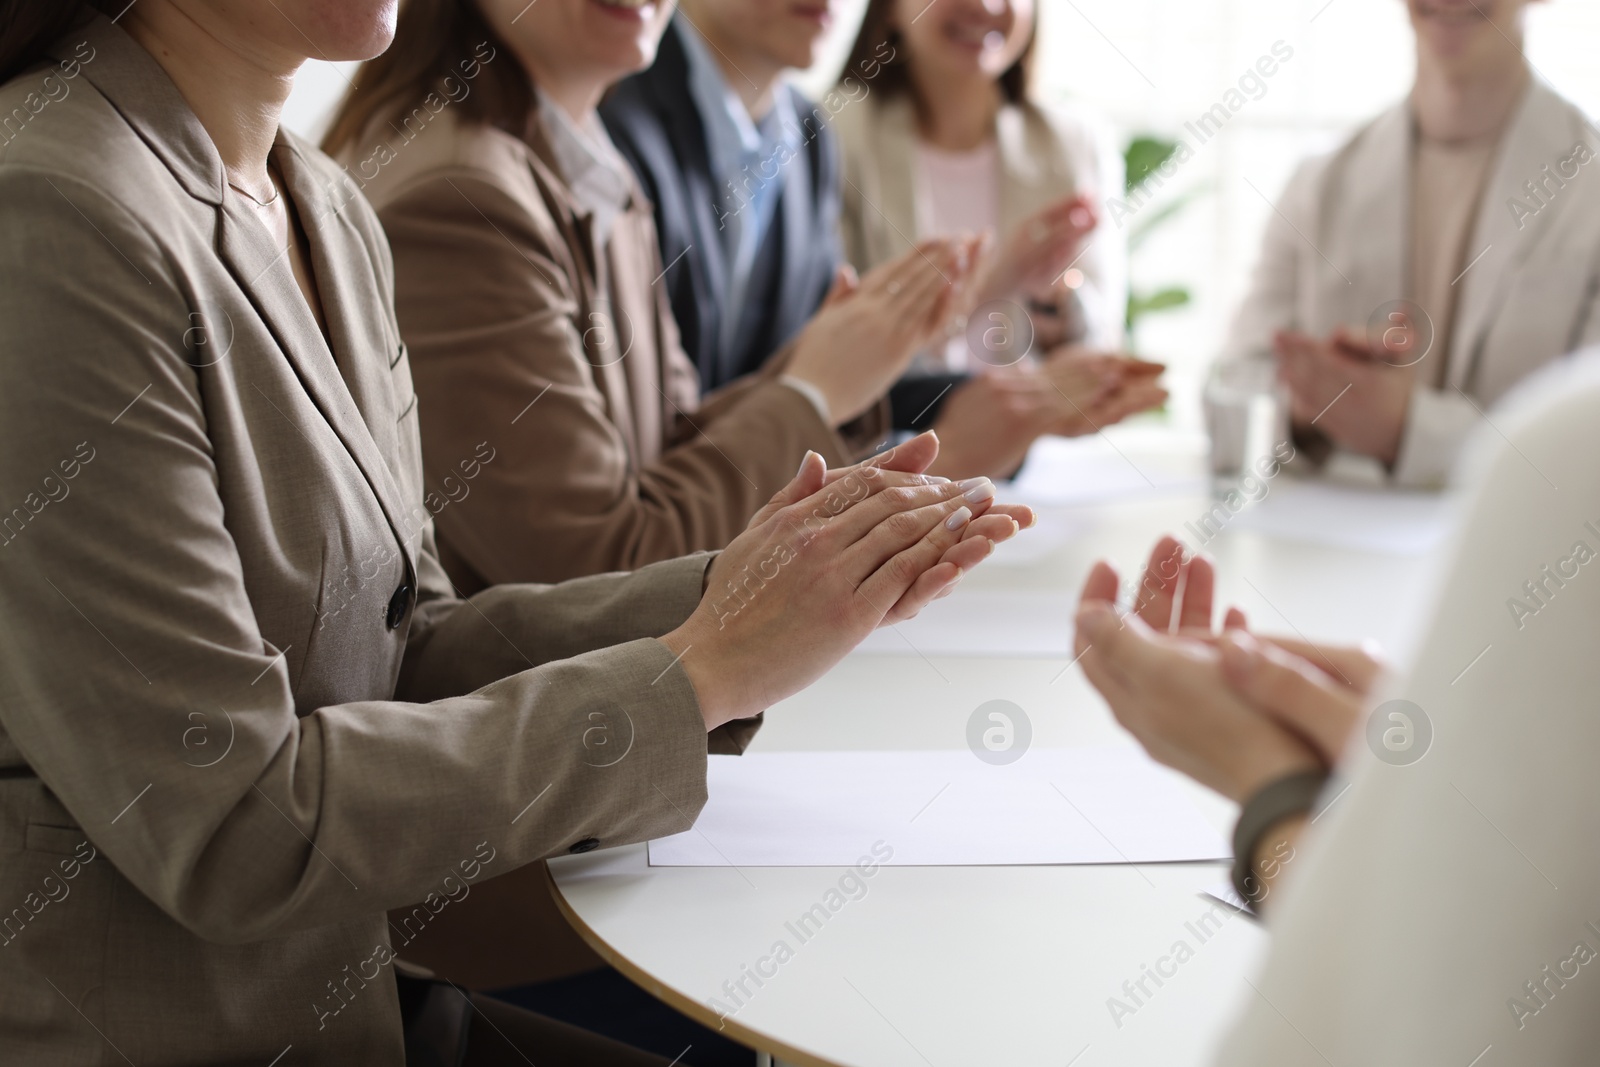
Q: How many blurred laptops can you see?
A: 0